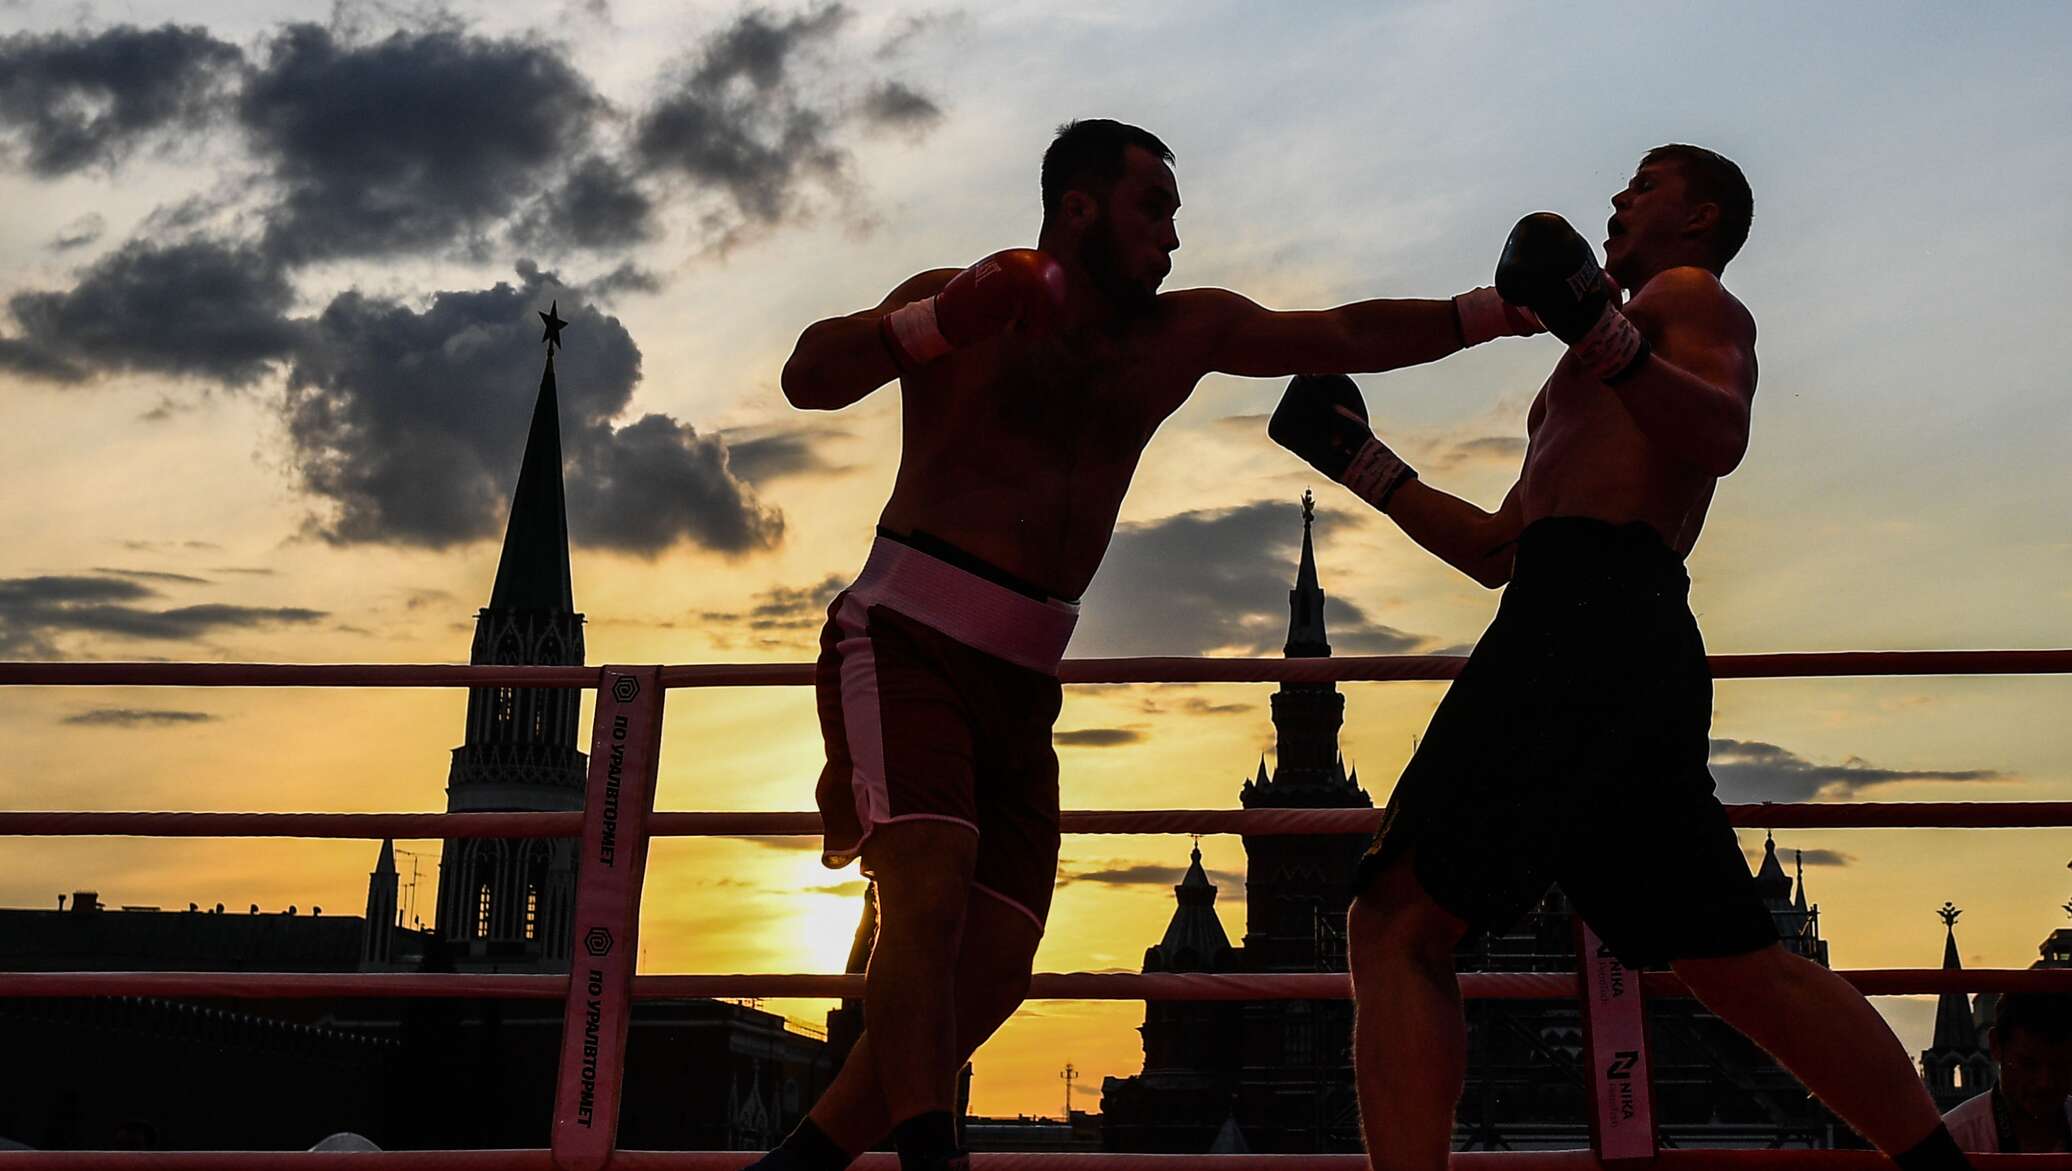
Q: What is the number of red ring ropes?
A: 4